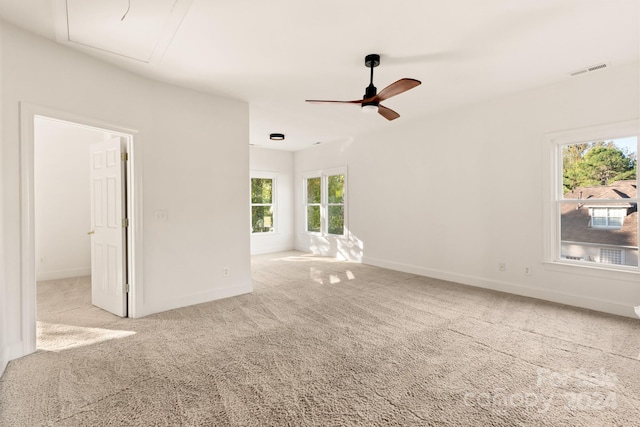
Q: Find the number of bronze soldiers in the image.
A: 0